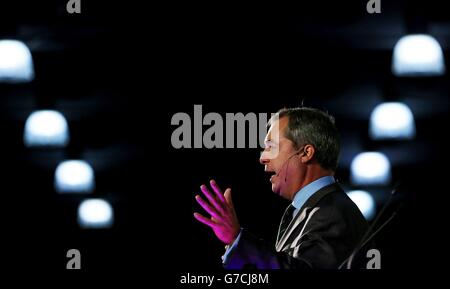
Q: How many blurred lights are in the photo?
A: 8